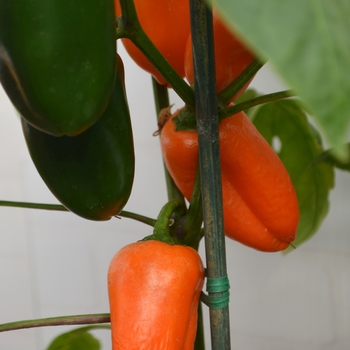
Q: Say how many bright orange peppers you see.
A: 4